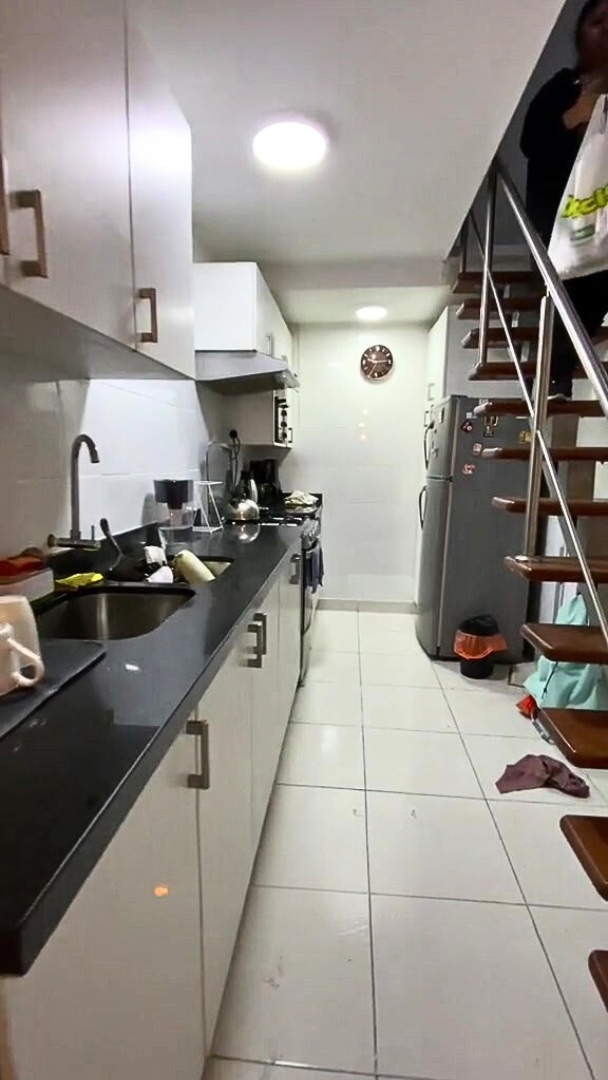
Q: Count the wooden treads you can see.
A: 12